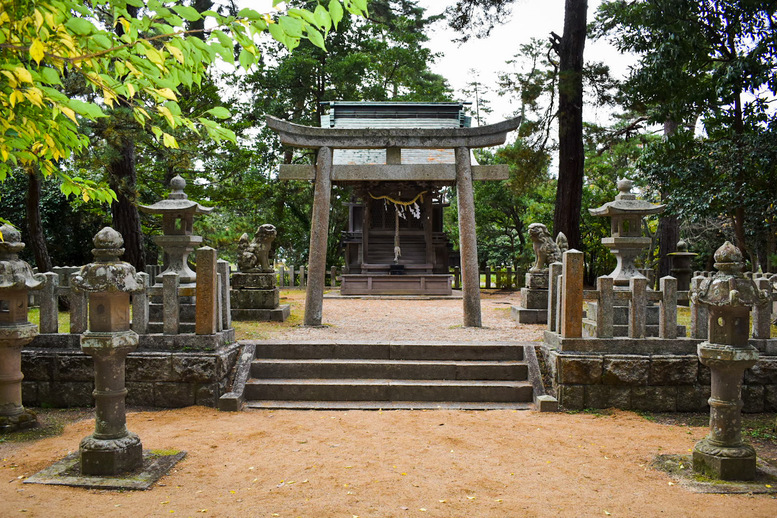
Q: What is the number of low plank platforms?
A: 1